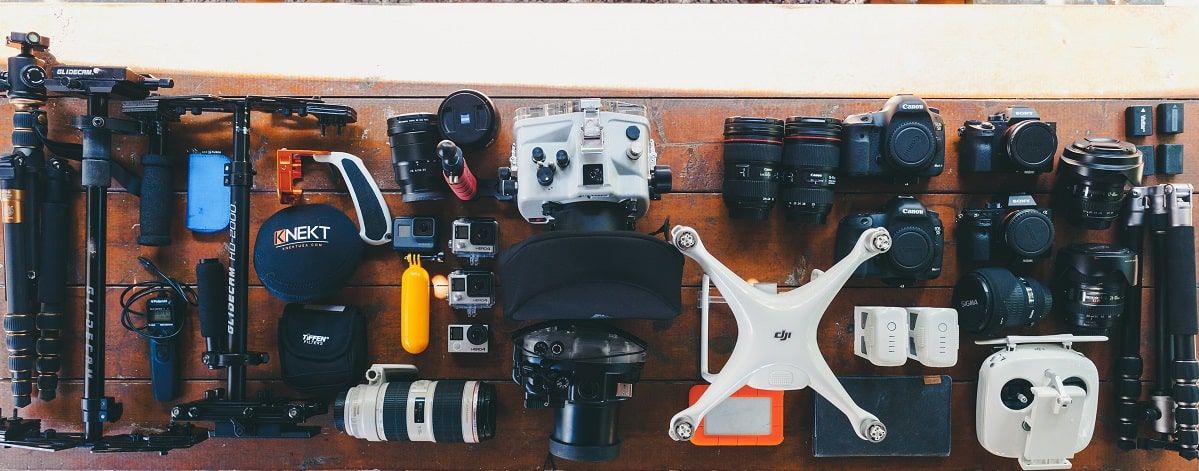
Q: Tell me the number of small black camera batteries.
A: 4